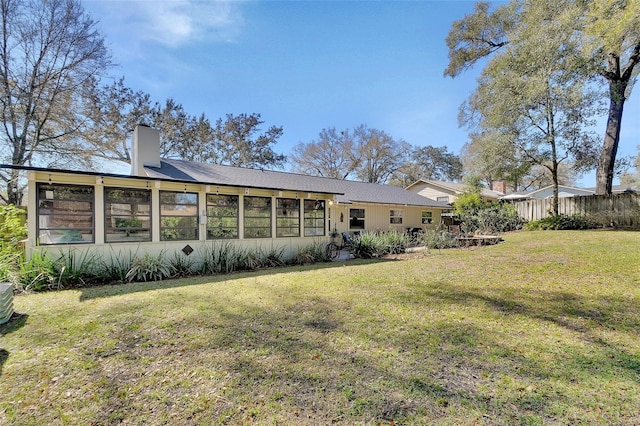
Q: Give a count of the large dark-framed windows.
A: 7